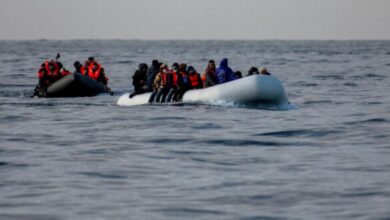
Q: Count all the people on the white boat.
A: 12